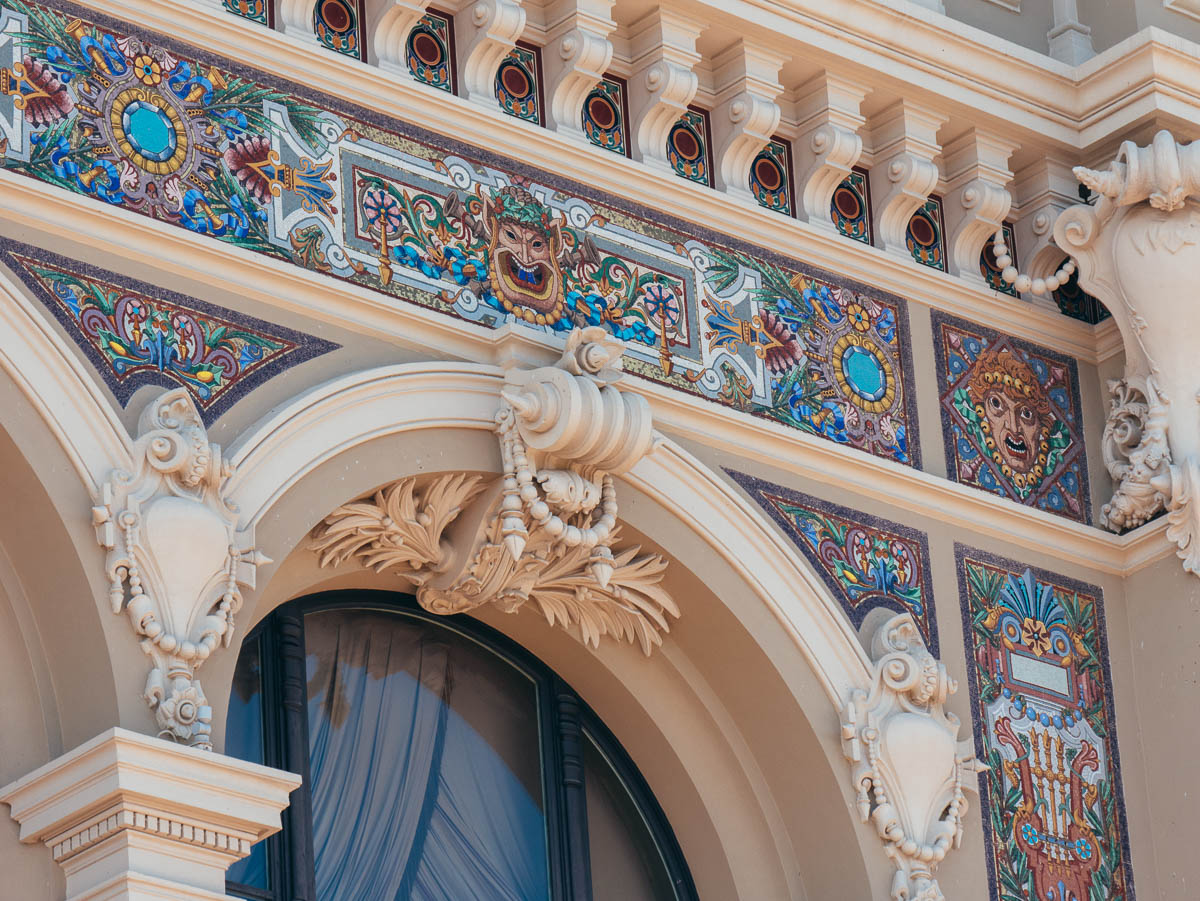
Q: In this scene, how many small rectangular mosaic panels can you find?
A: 11